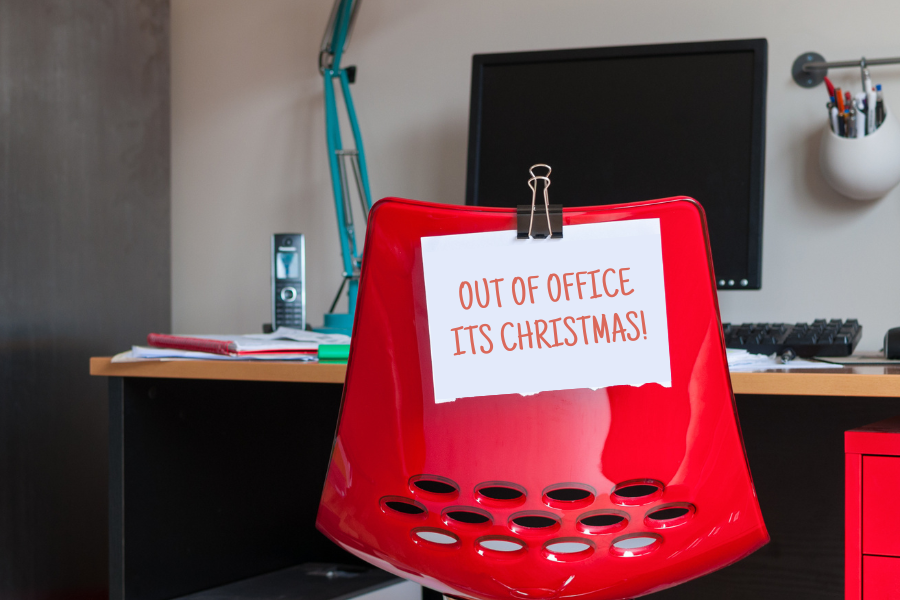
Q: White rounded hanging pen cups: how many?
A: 1